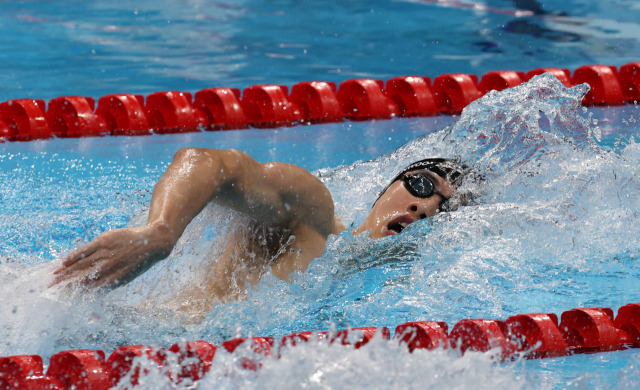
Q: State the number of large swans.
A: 0